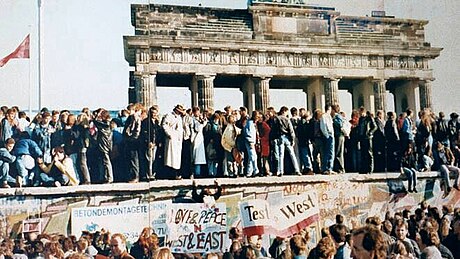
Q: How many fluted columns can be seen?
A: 6